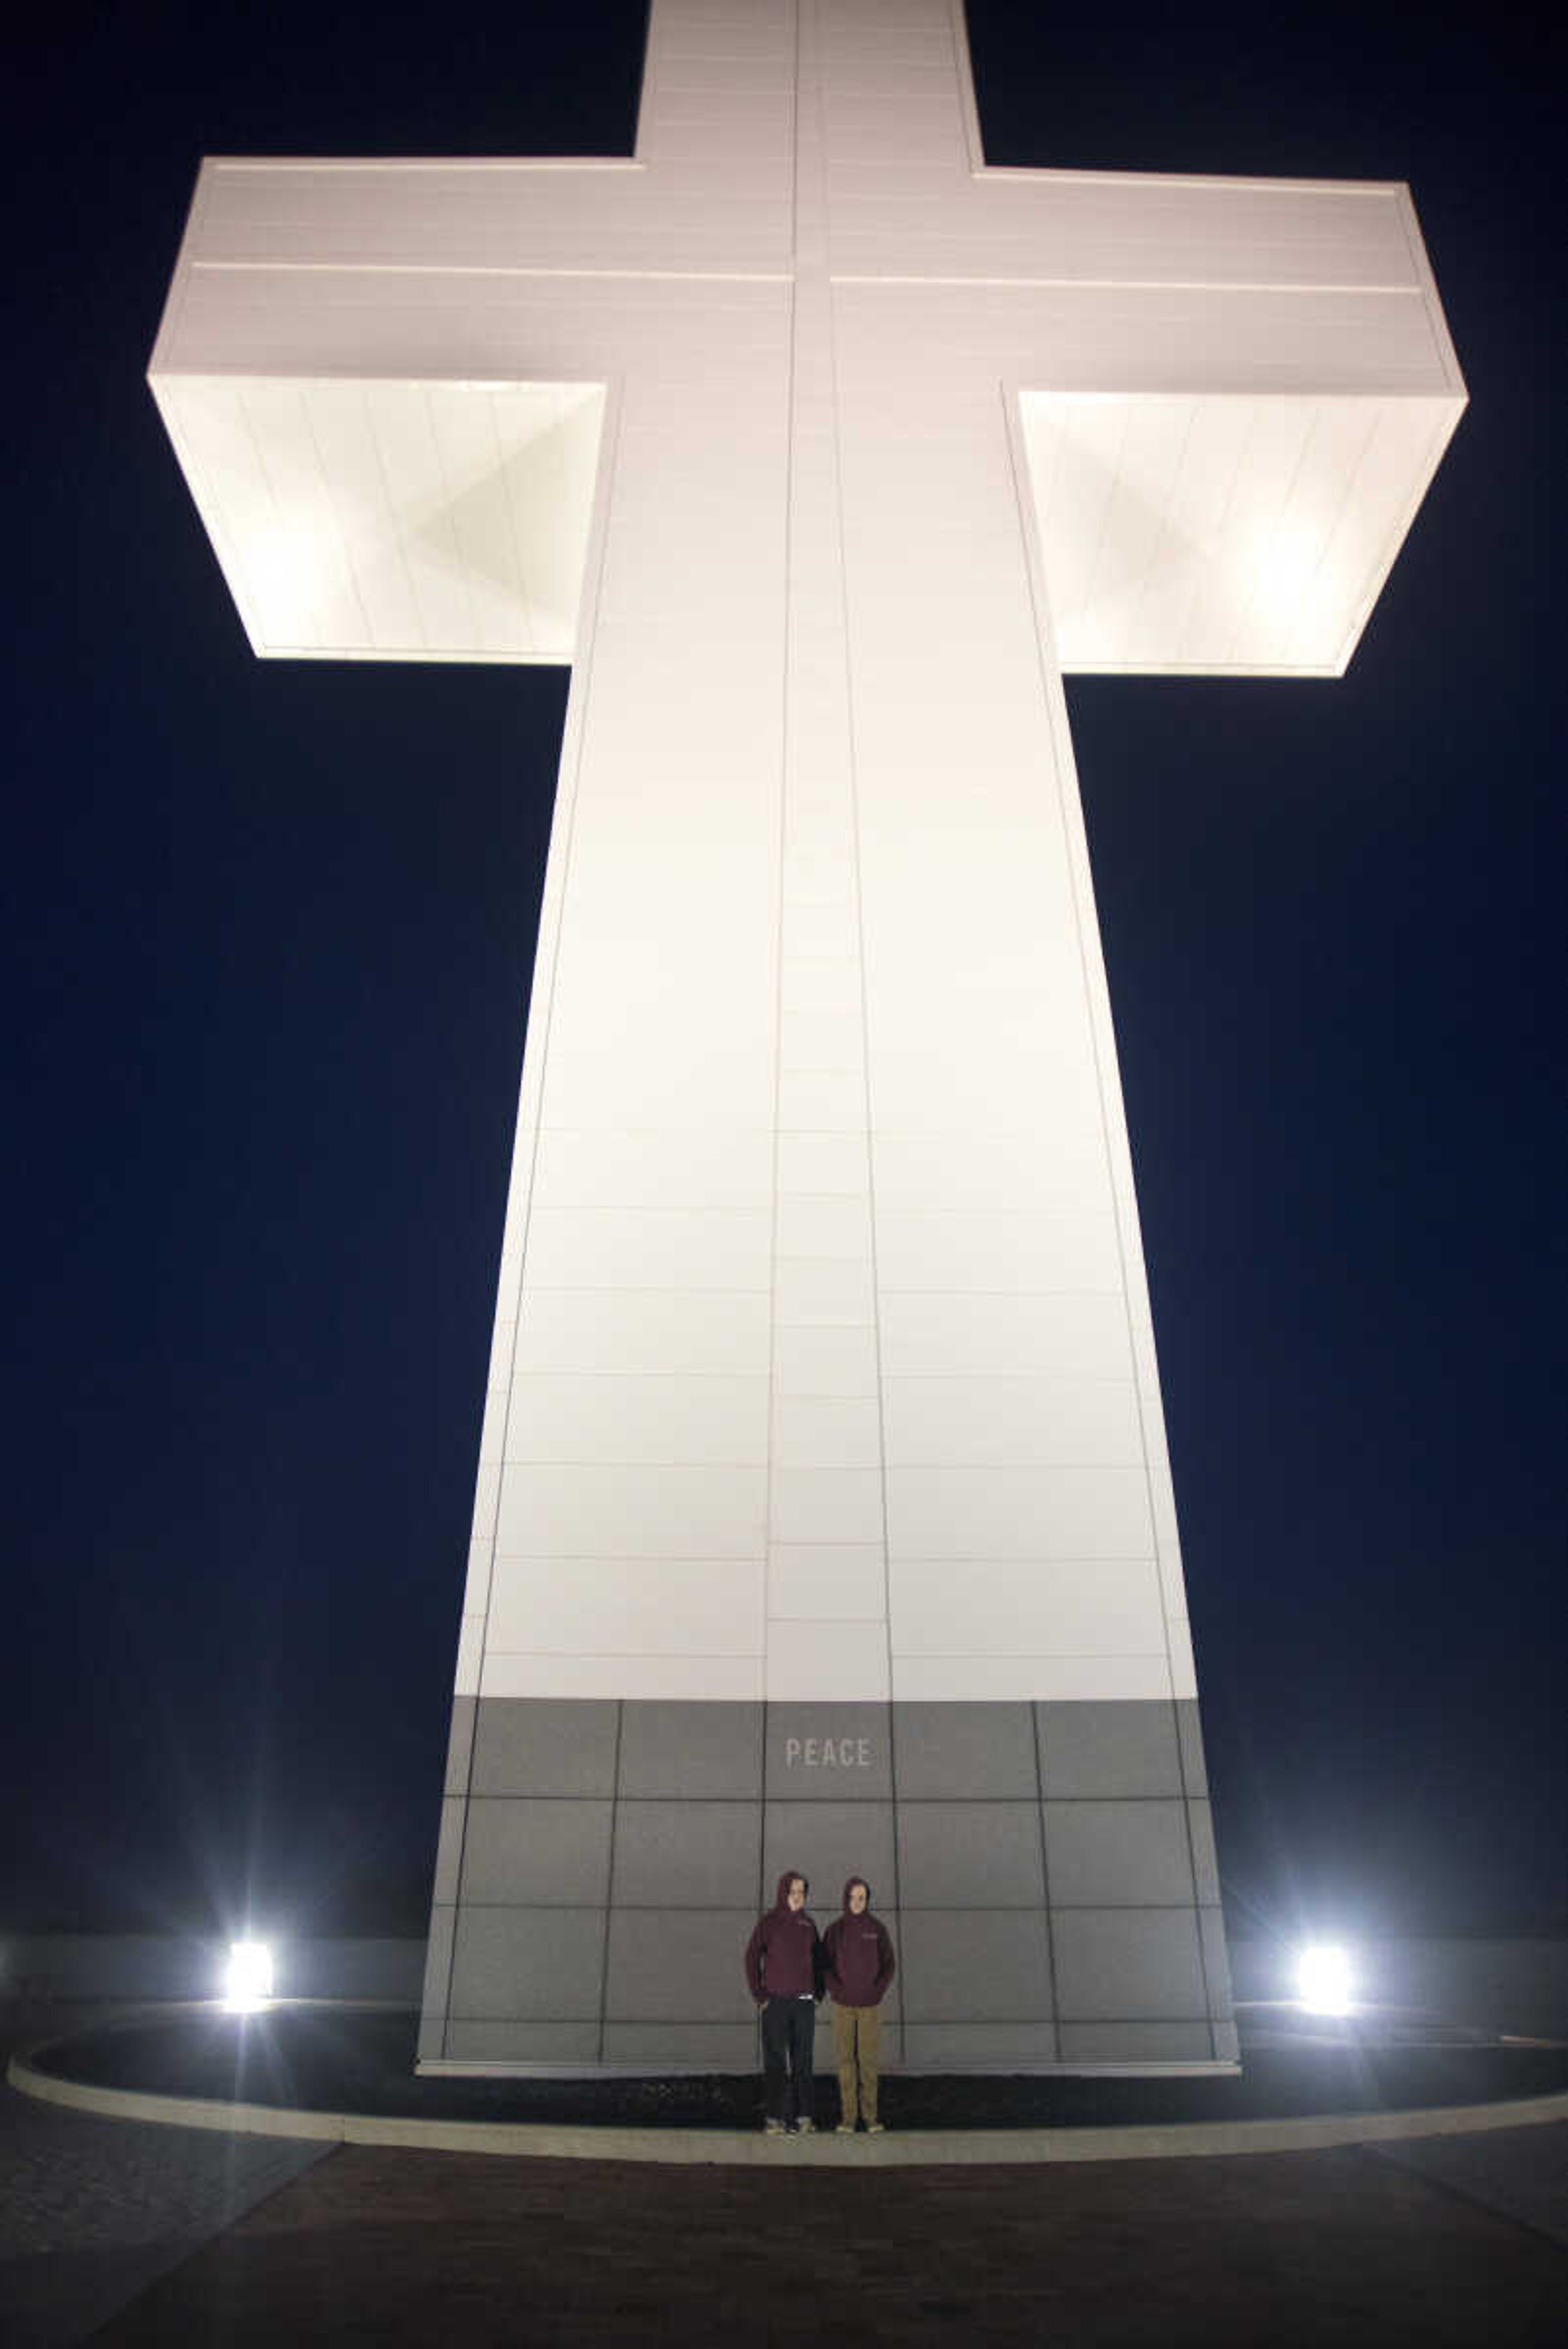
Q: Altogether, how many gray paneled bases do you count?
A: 1